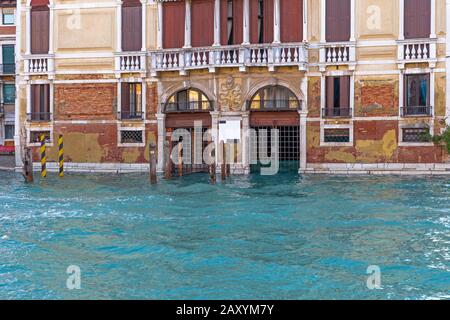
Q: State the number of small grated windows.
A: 4